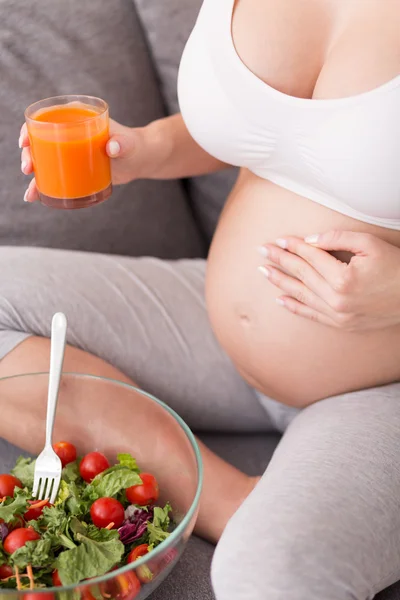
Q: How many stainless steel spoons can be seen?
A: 0